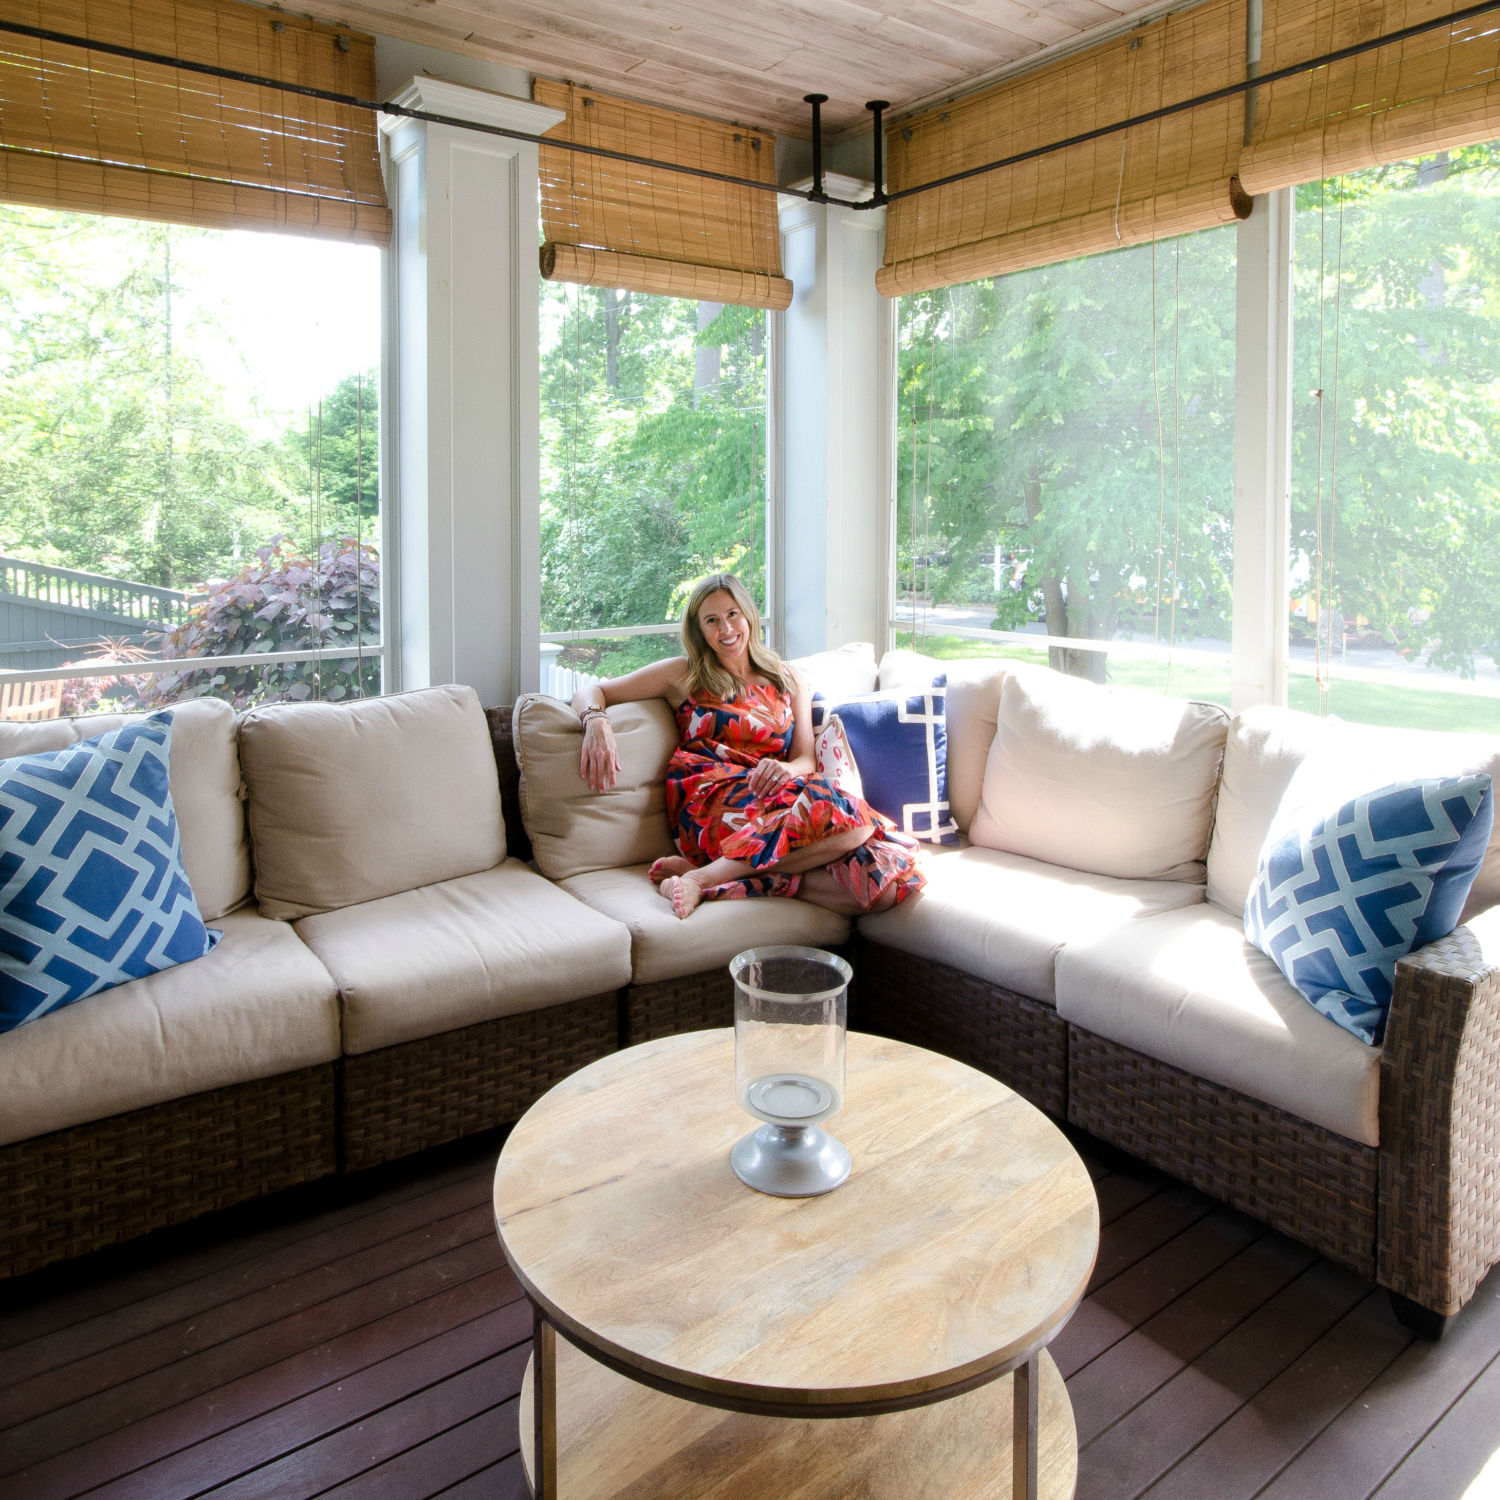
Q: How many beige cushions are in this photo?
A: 12